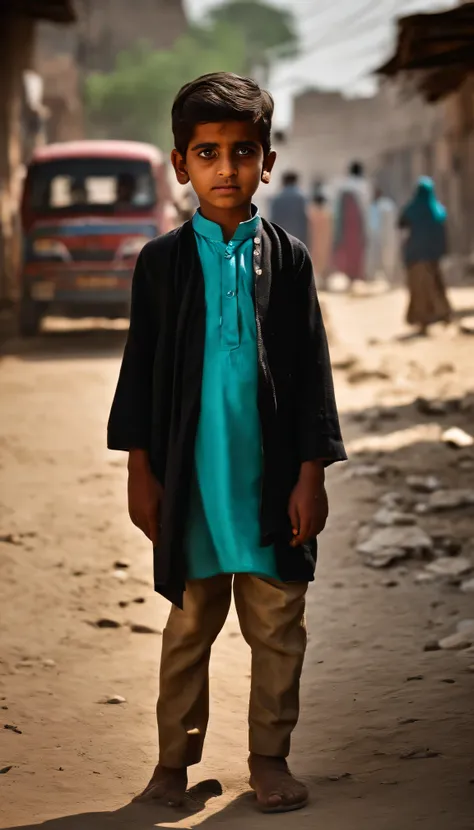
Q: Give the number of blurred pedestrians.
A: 5